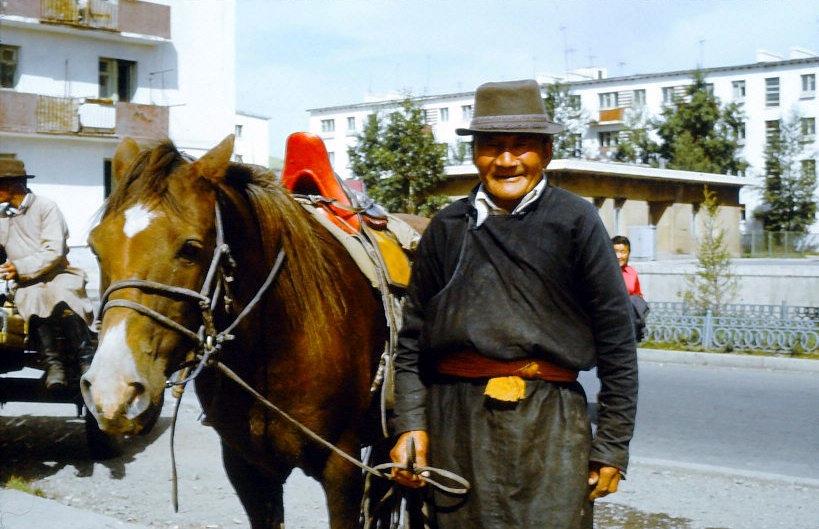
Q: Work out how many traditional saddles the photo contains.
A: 1